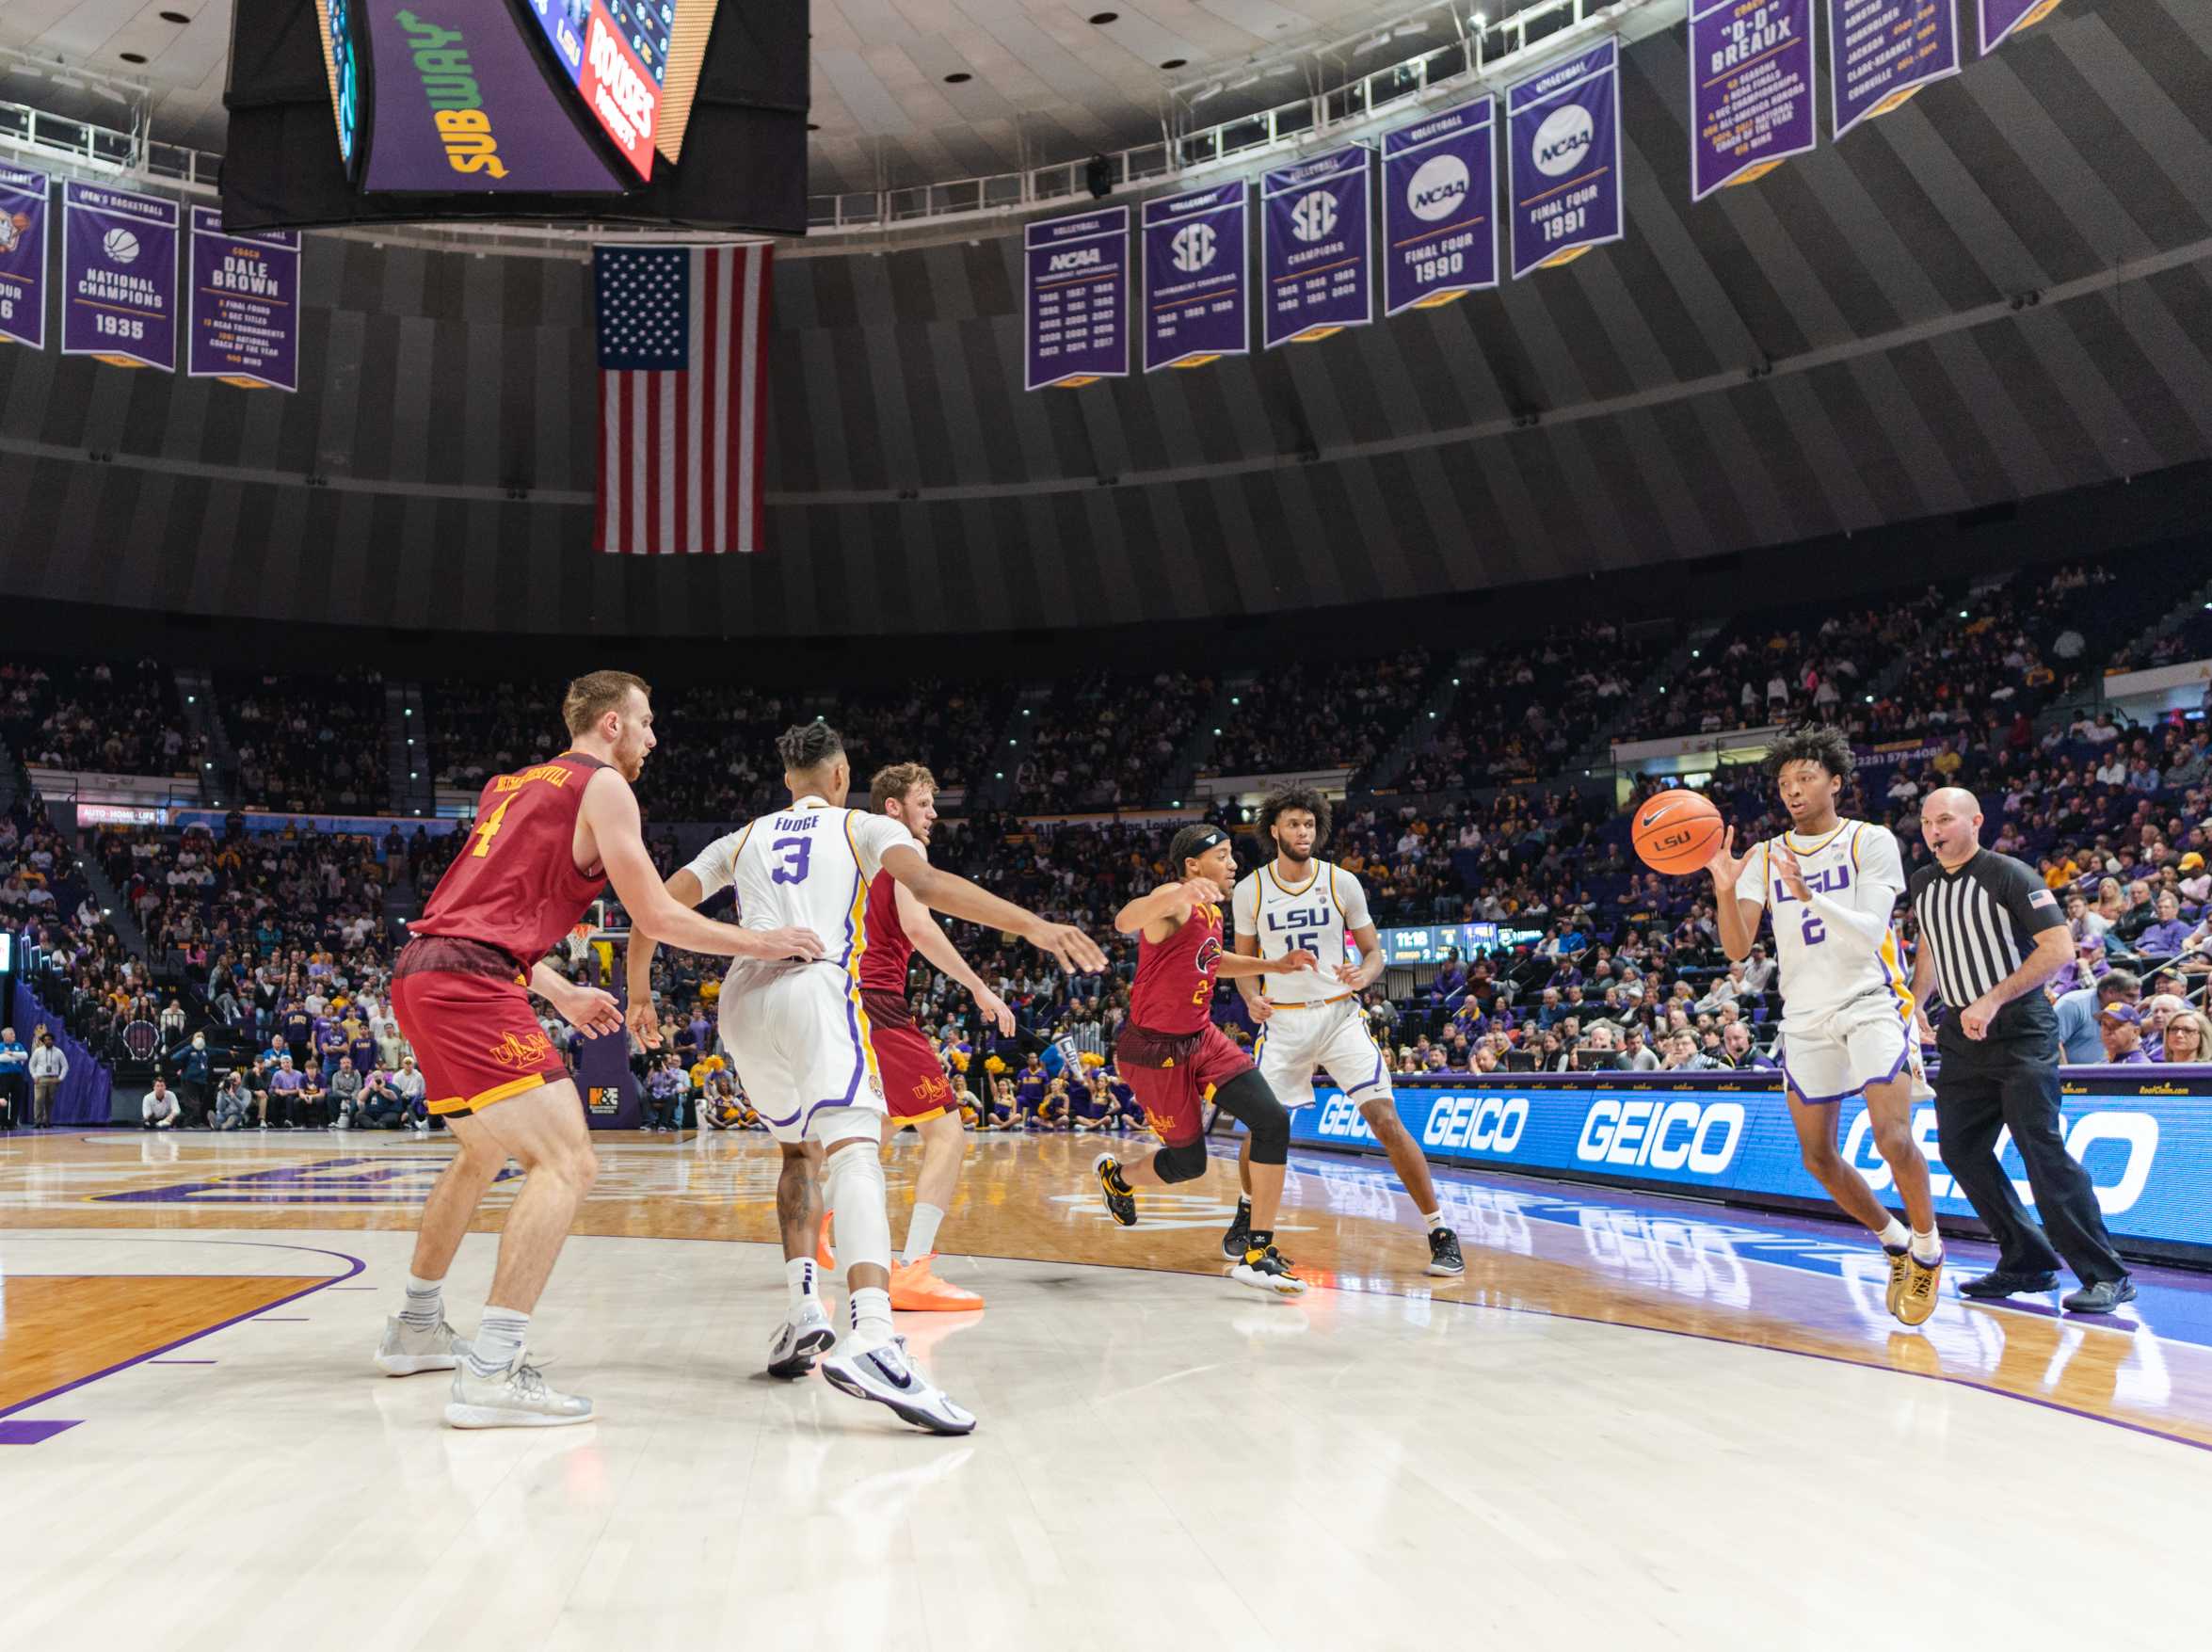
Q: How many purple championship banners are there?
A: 11